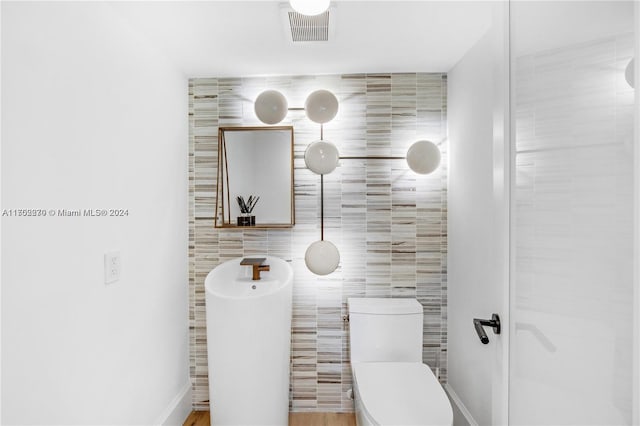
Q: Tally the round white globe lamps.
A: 5